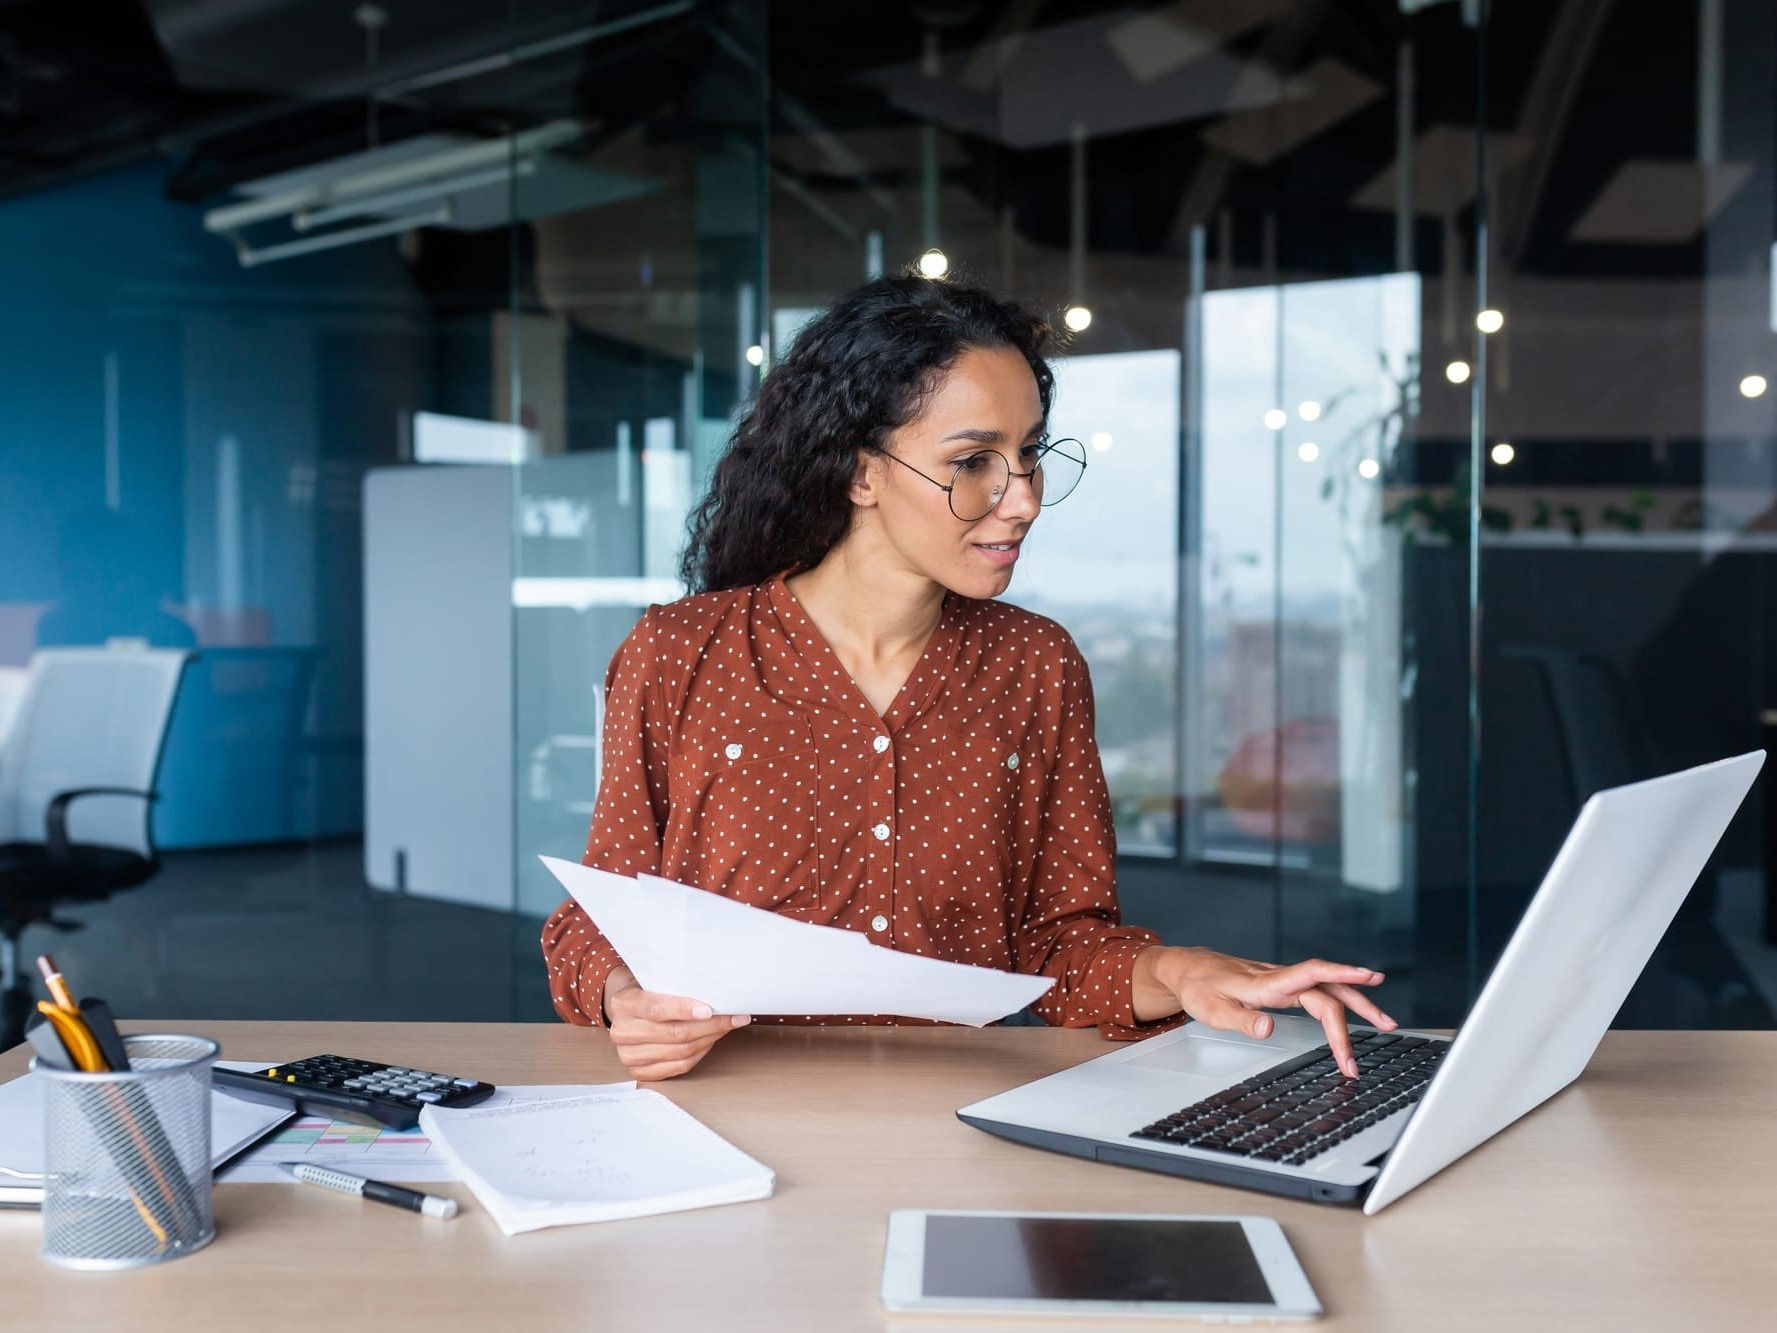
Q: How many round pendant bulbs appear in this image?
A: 12